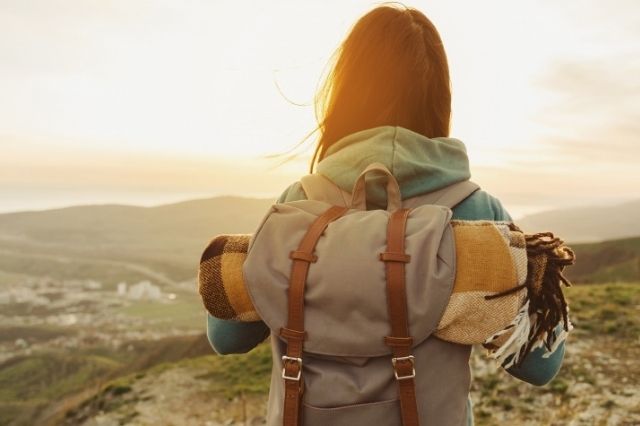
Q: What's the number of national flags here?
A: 0